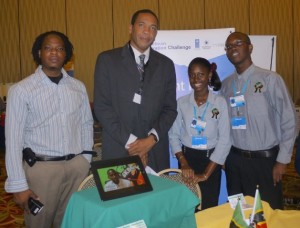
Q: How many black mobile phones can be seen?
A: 1